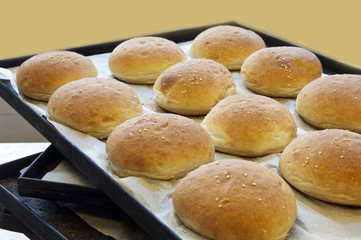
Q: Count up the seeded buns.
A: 11